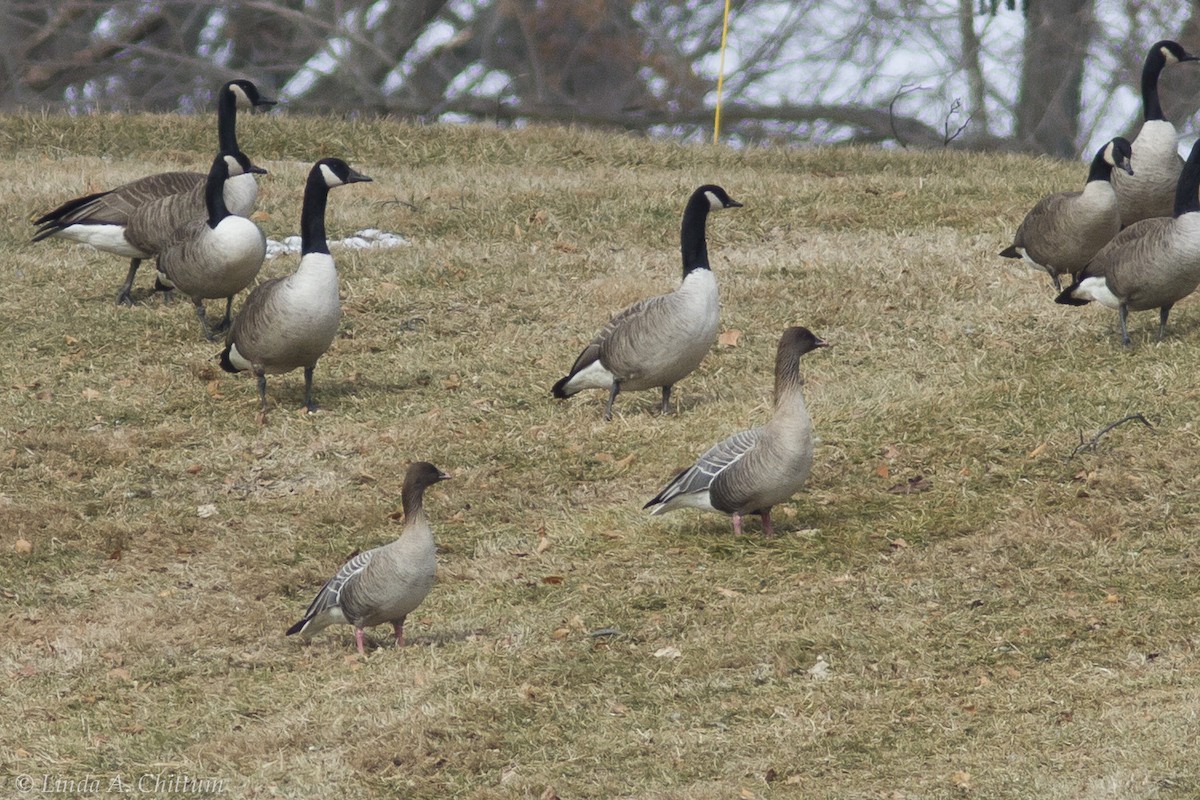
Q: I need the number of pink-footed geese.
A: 2